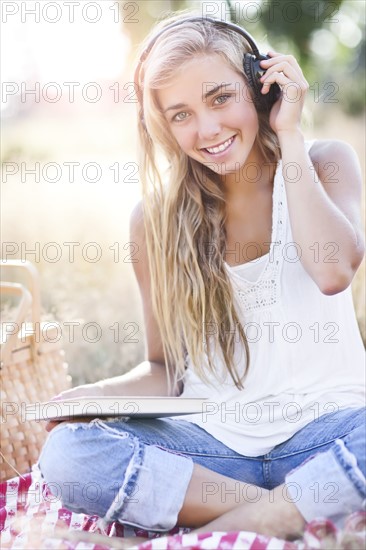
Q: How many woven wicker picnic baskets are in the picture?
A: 1